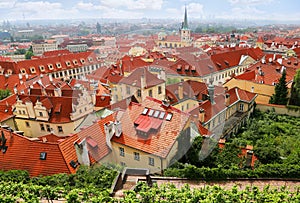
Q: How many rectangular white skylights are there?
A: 5